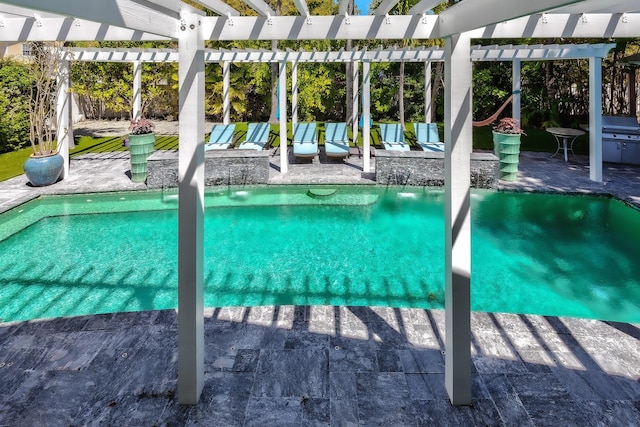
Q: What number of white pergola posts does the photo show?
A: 12